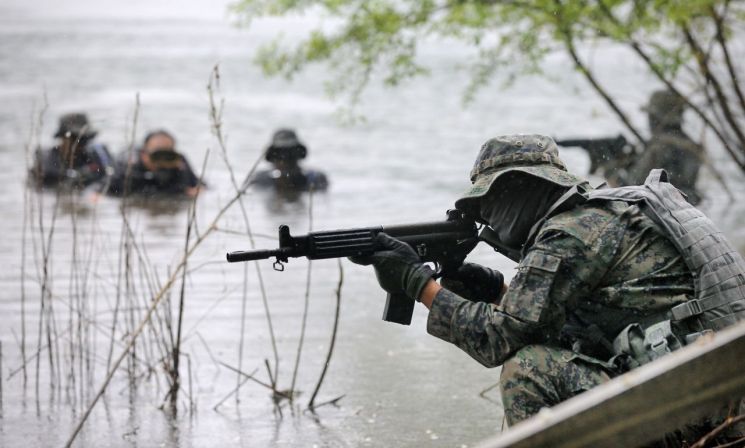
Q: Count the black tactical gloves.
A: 2